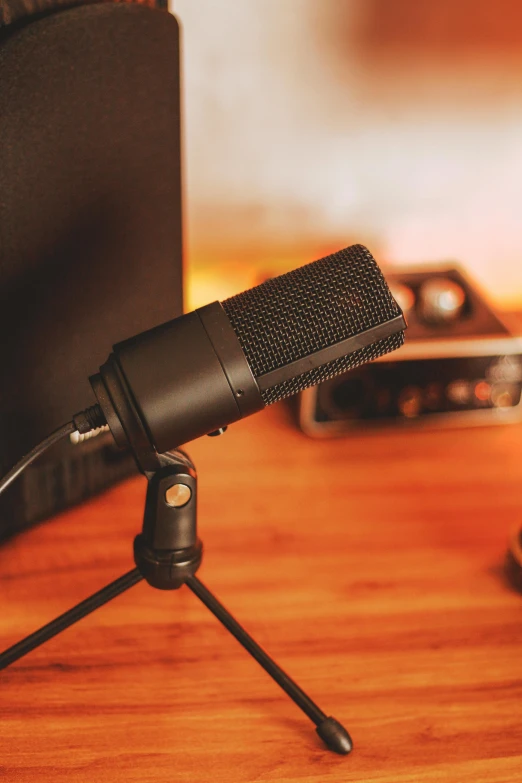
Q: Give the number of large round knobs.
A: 2